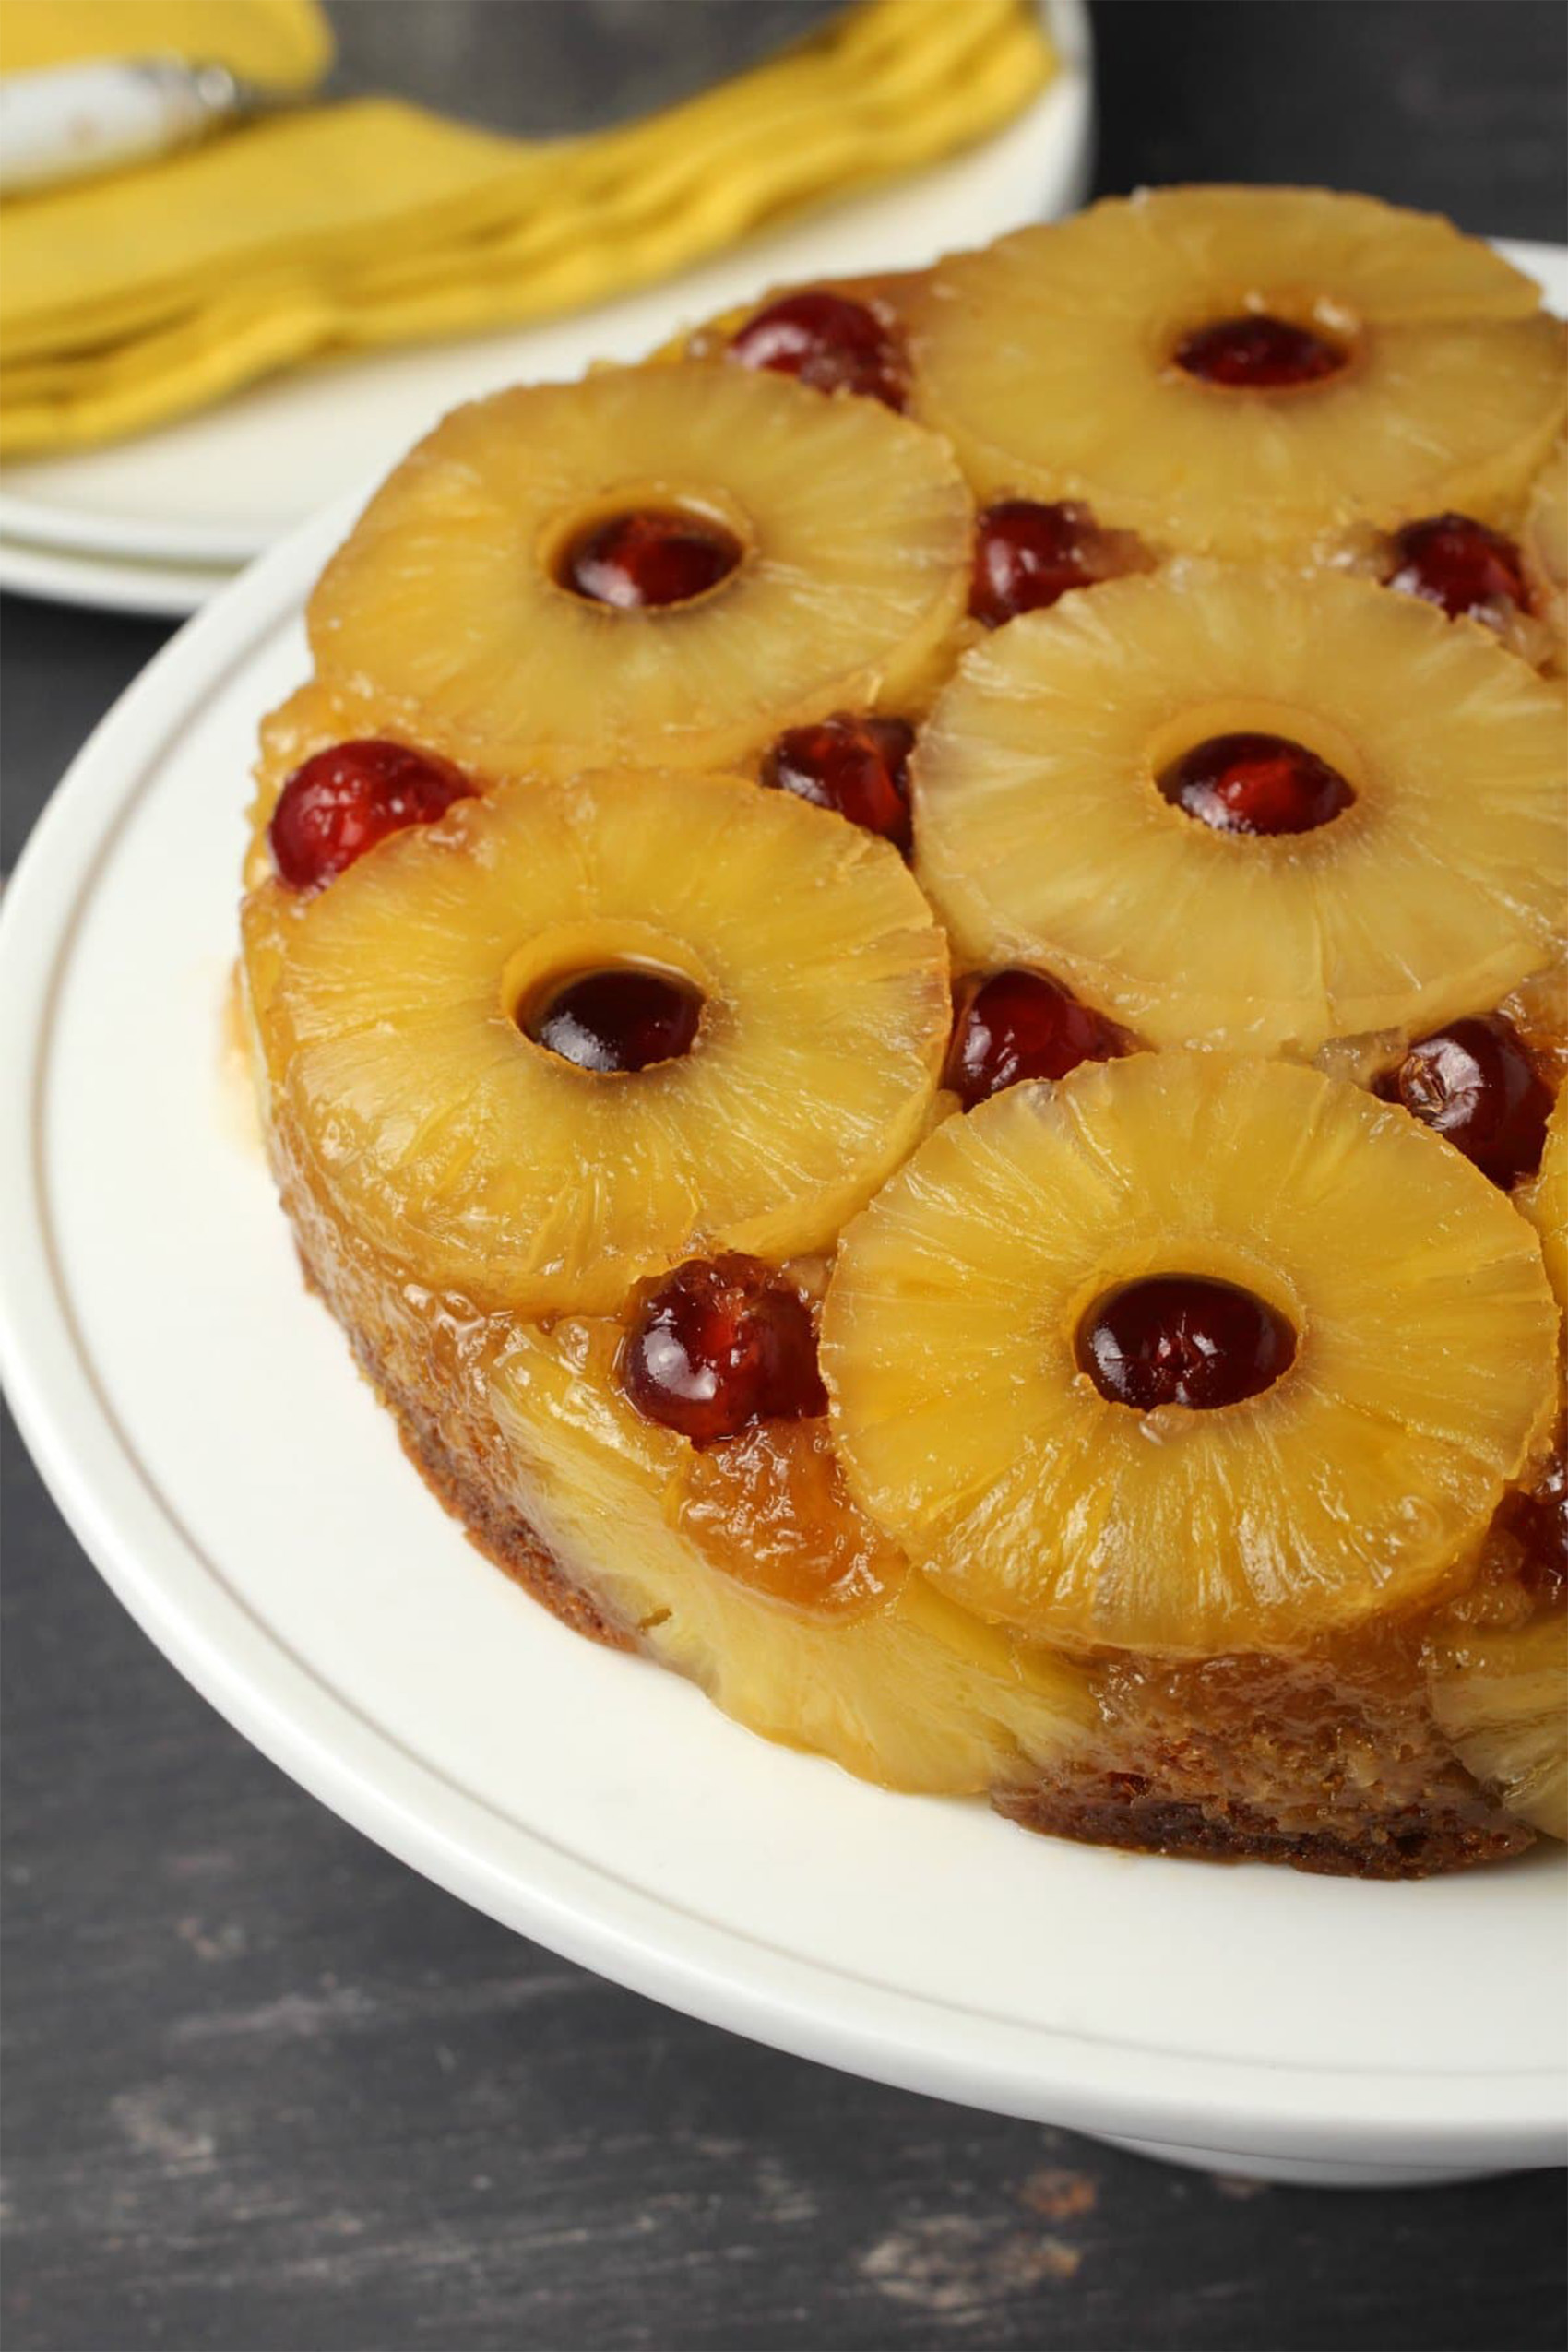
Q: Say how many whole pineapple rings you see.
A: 5